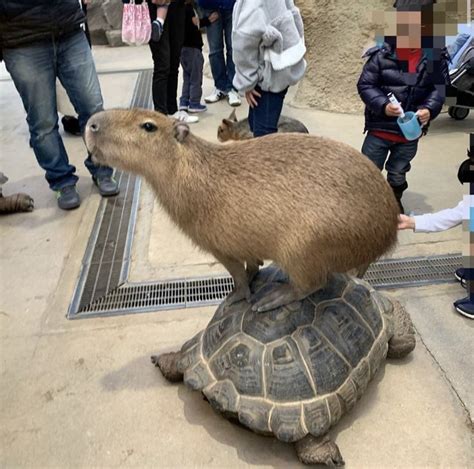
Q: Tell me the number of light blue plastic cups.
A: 1